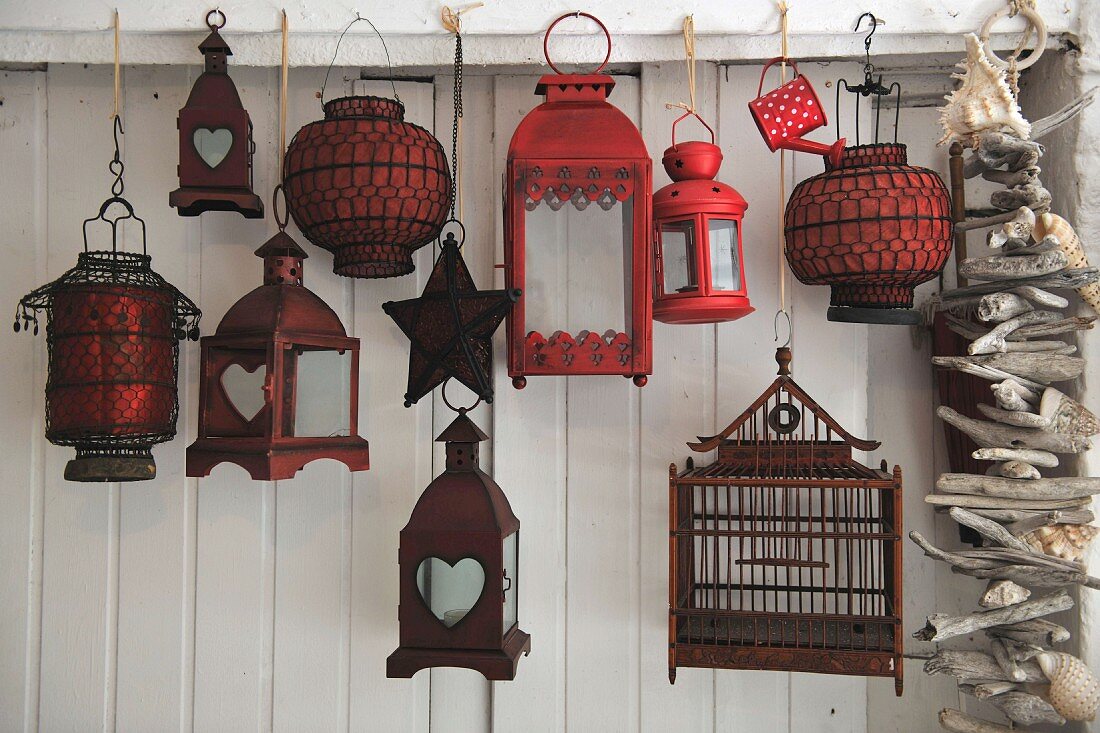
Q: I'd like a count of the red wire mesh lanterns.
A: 3